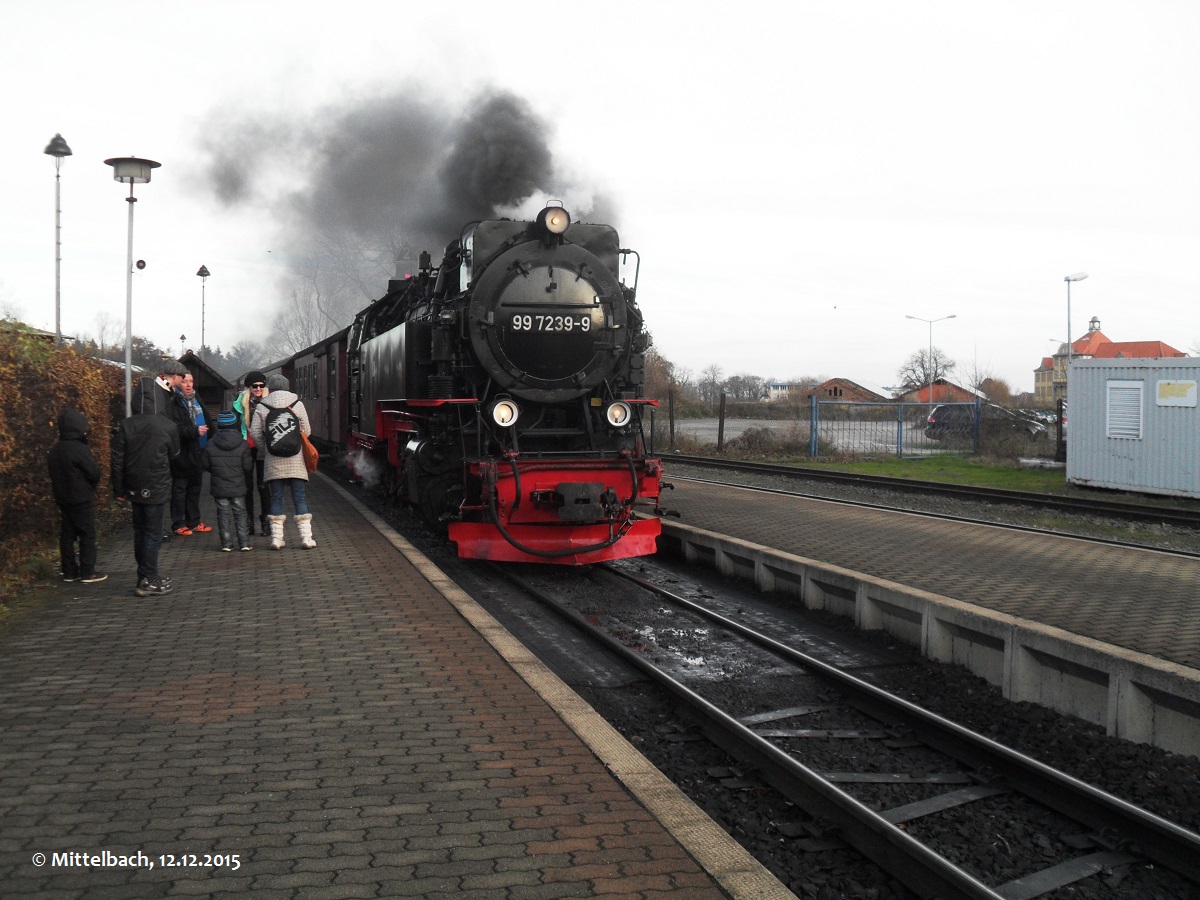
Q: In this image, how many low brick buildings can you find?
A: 2